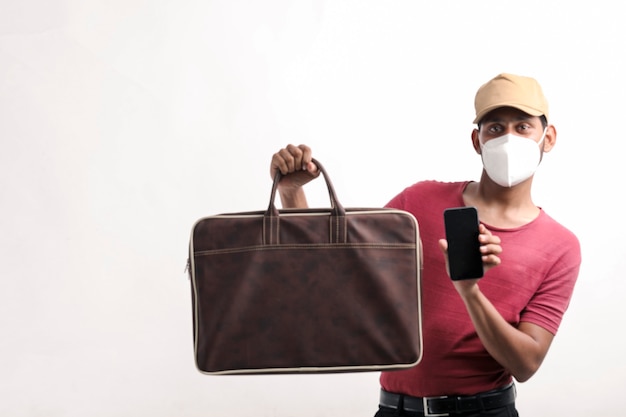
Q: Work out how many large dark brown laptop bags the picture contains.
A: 1